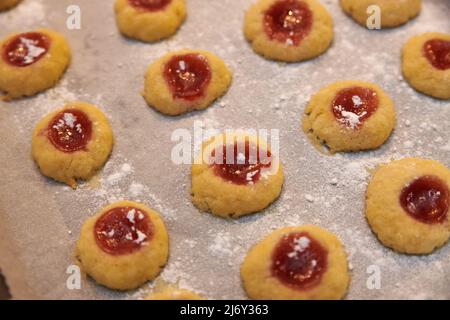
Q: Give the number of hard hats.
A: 0